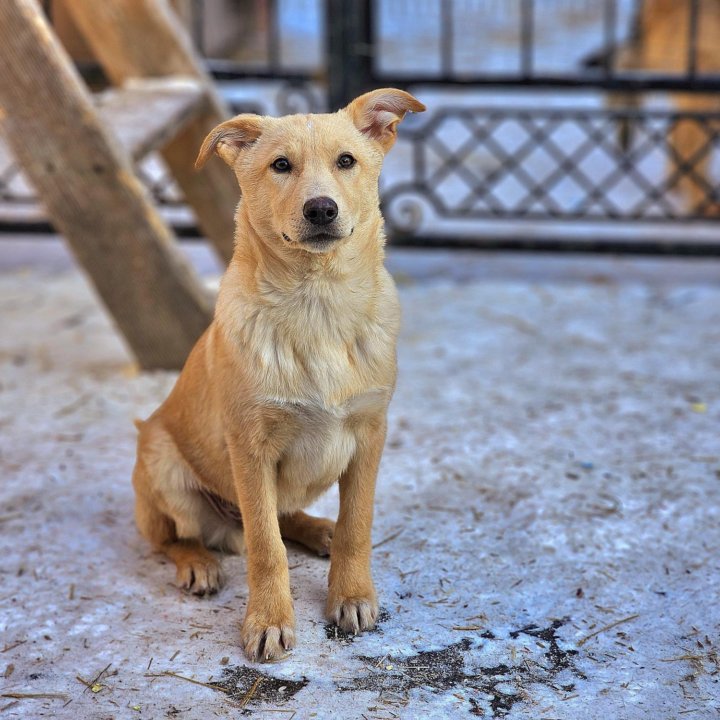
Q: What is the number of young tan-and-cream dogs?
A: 1